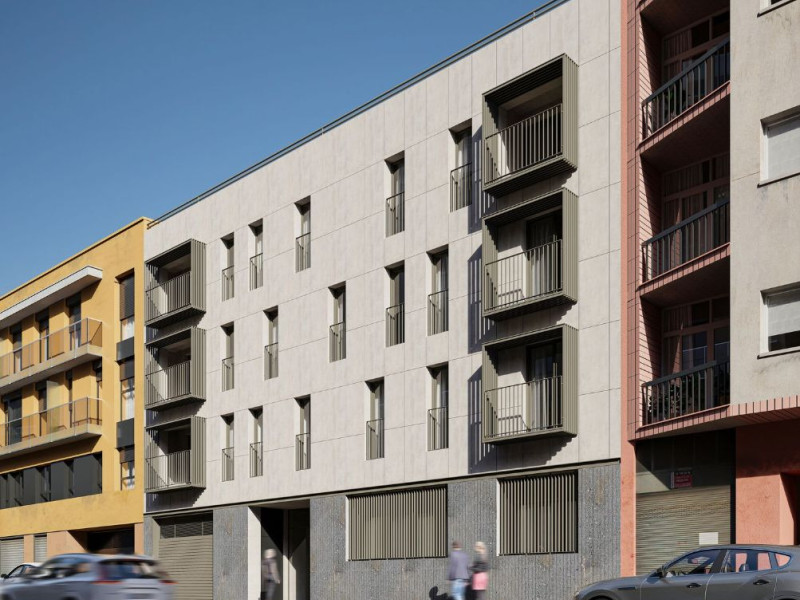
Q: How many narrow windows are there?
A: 15